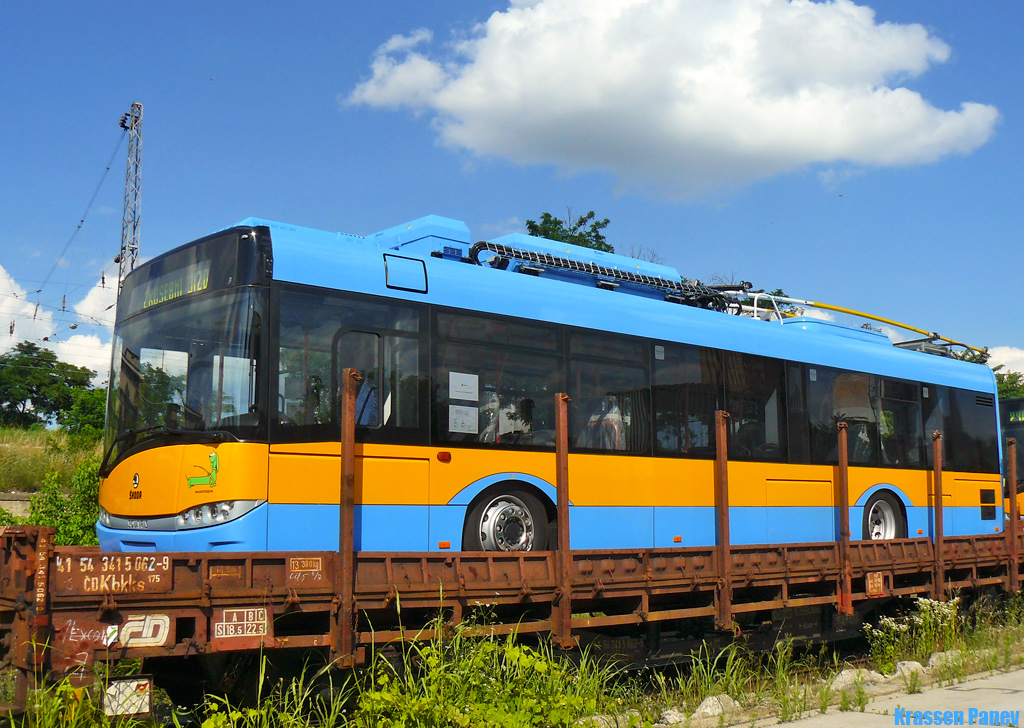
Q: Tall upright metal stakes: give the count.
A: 6